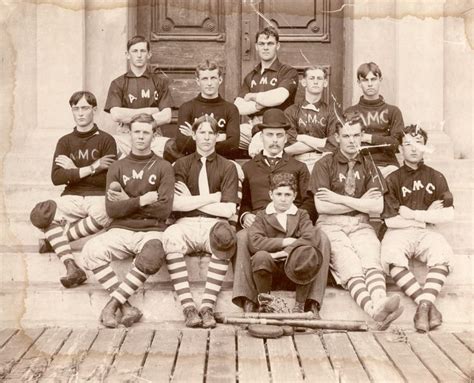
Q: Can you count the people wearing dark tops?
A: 12